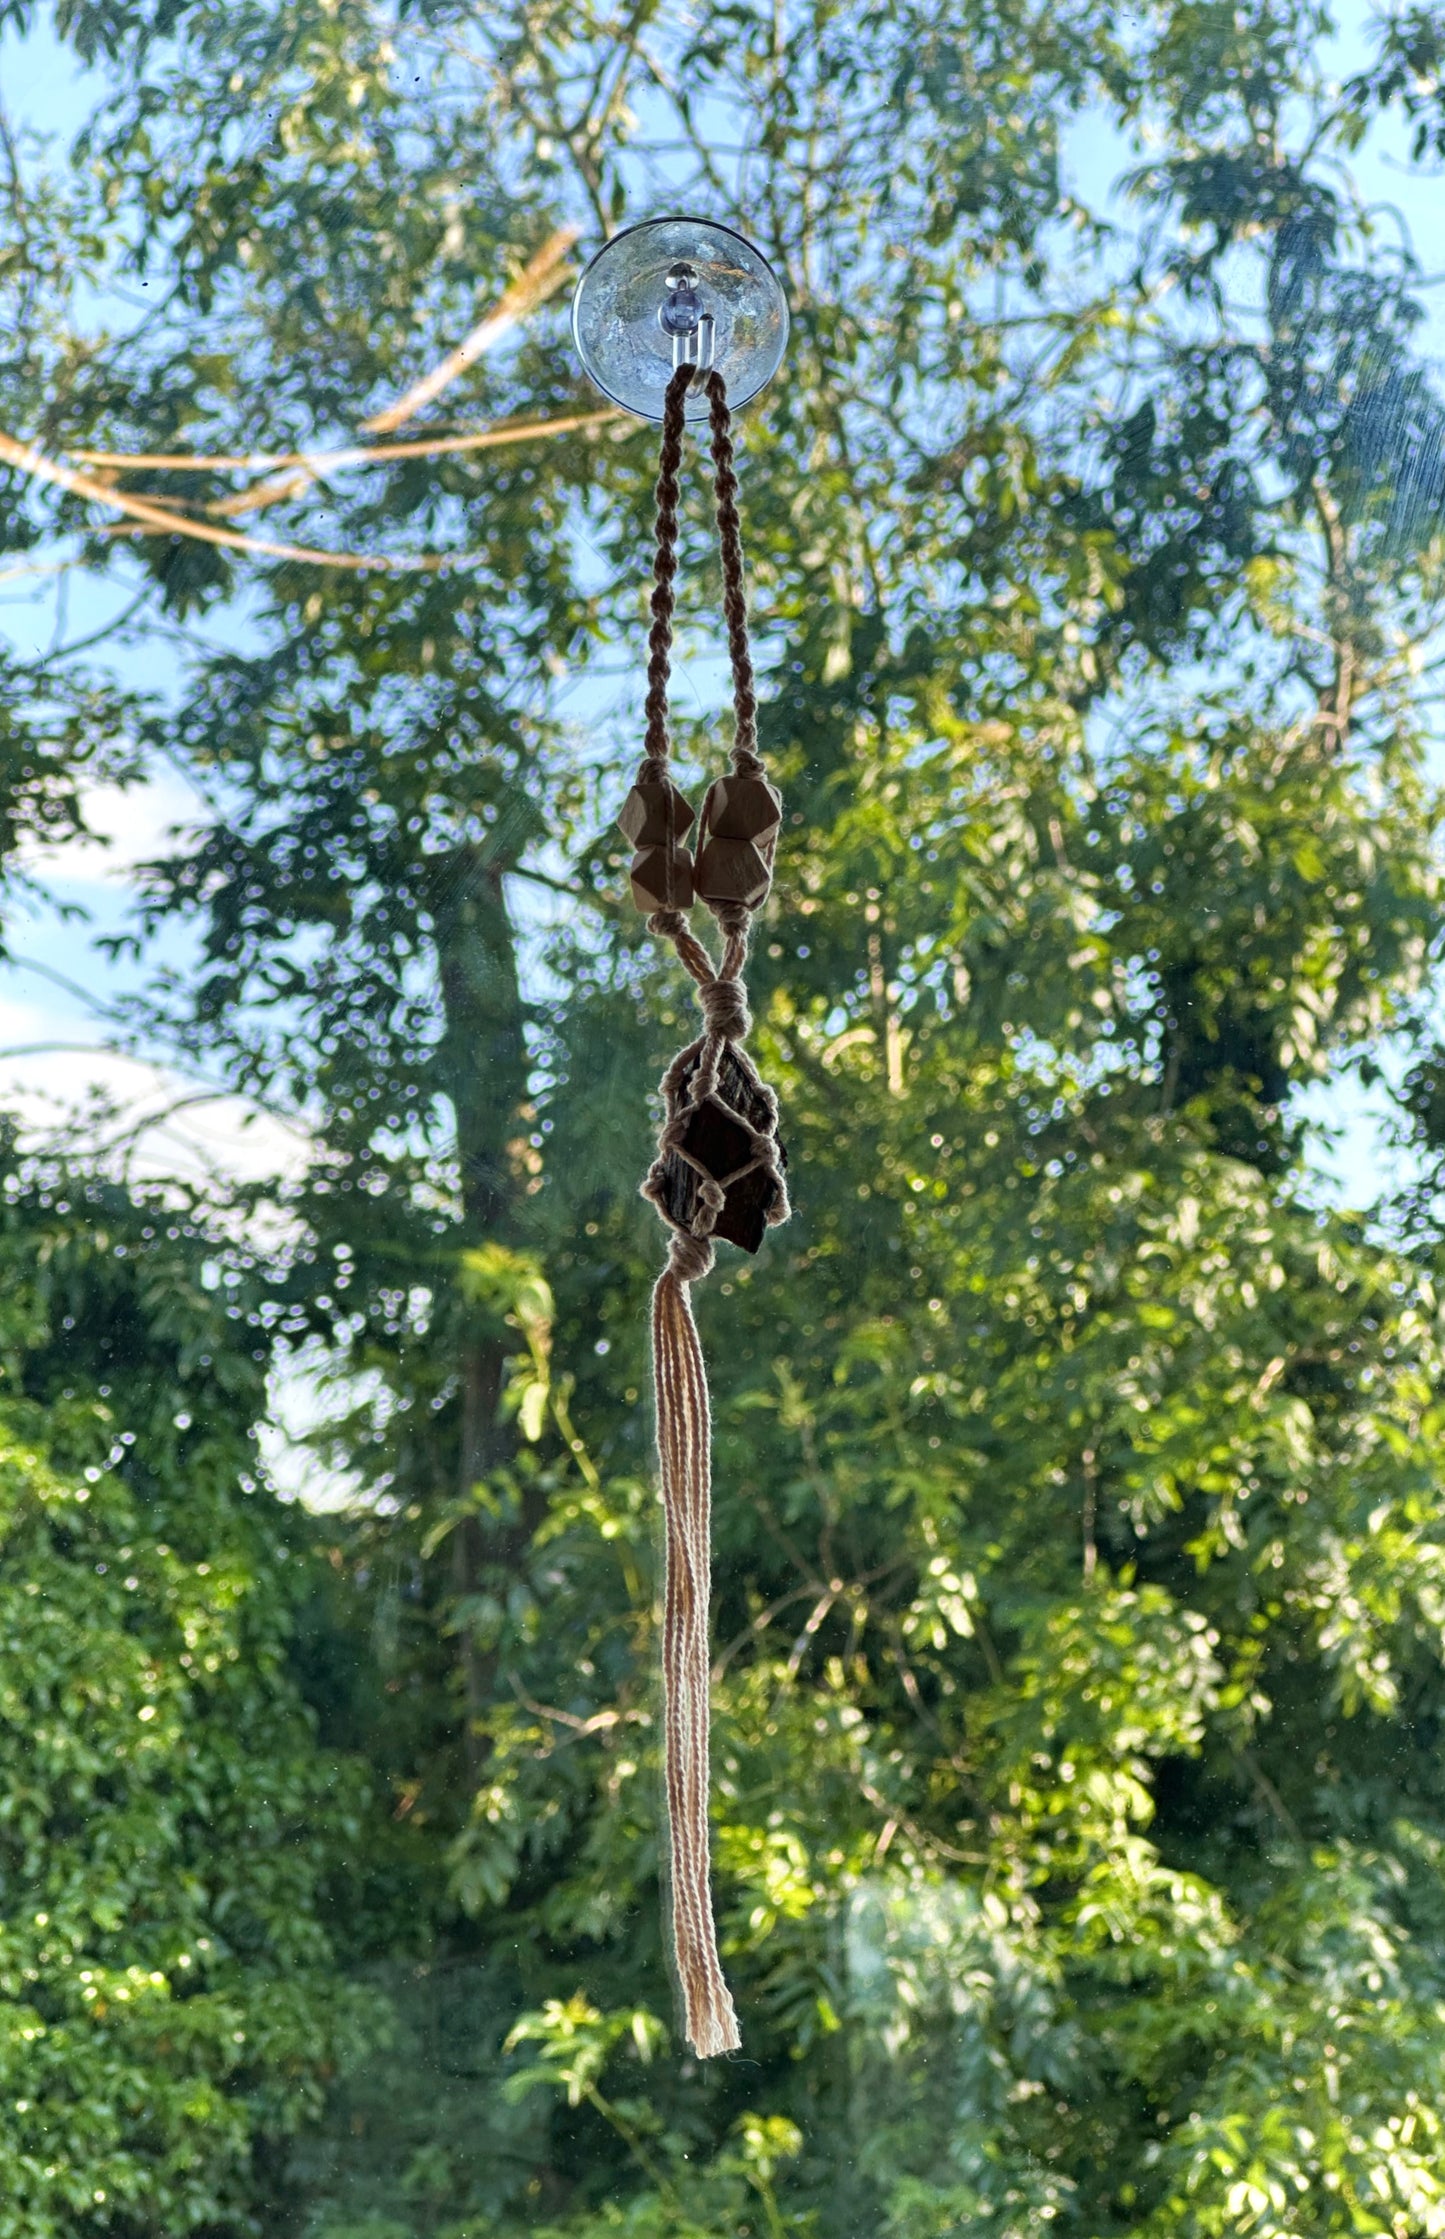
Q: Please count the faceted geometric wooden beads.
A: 4